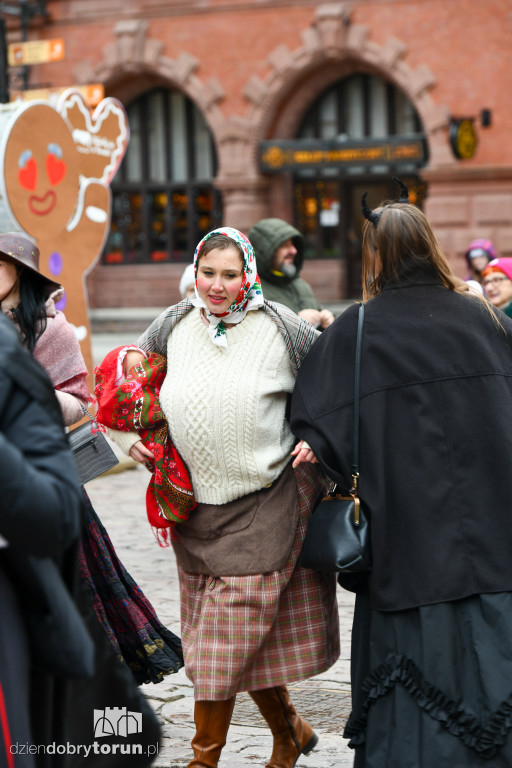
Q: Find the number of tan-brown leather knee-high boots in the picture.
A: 2